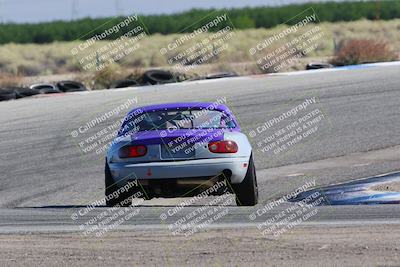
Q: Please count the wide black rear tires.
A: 2